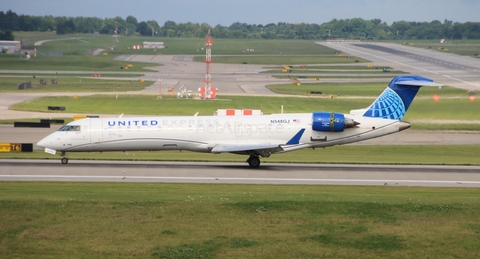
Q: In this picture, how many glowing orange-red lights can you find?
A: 2